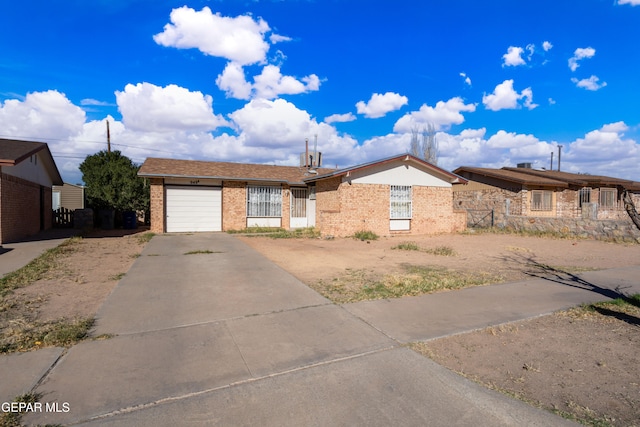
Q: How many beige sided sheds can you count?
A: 1